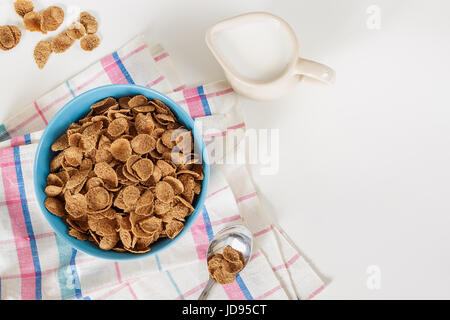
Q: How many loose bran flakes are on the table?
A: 9